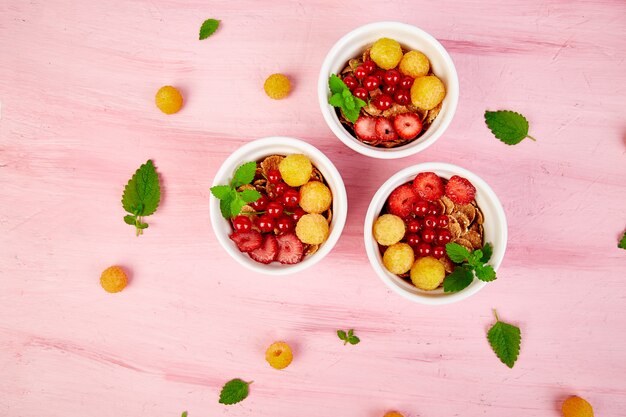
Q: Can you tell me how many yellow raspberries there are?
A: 15